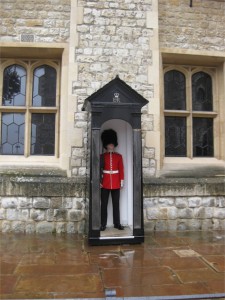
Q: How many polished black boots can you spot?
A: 2